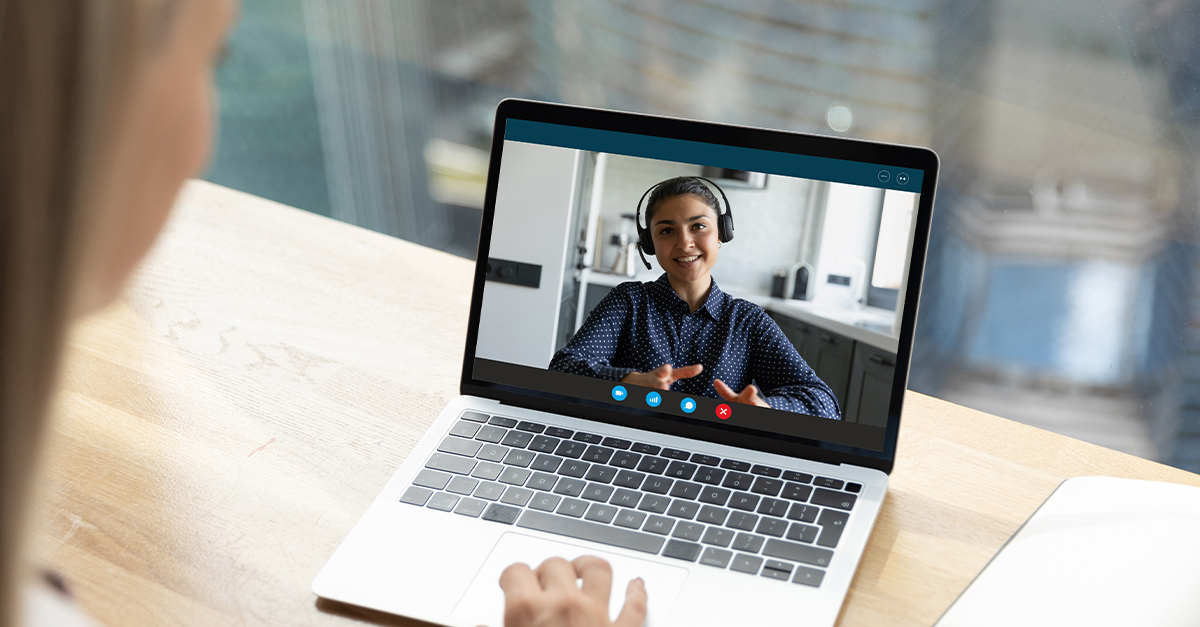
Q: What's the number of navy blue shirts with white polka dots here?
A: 1